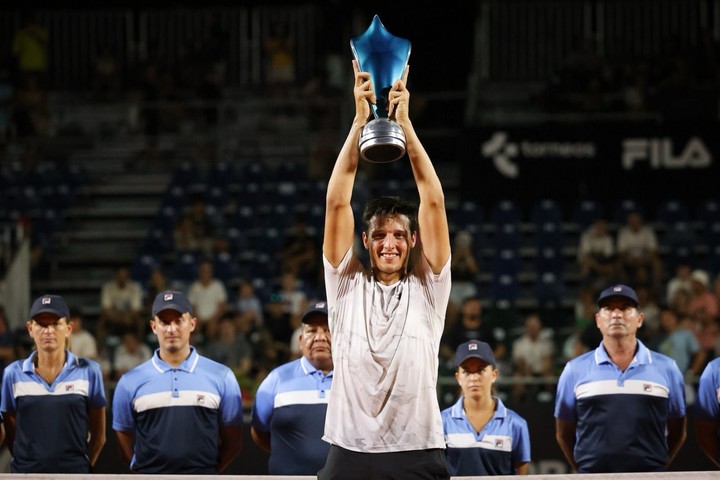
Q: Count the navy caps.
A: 5